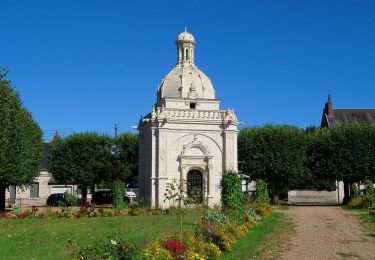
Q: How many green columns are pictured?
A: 3